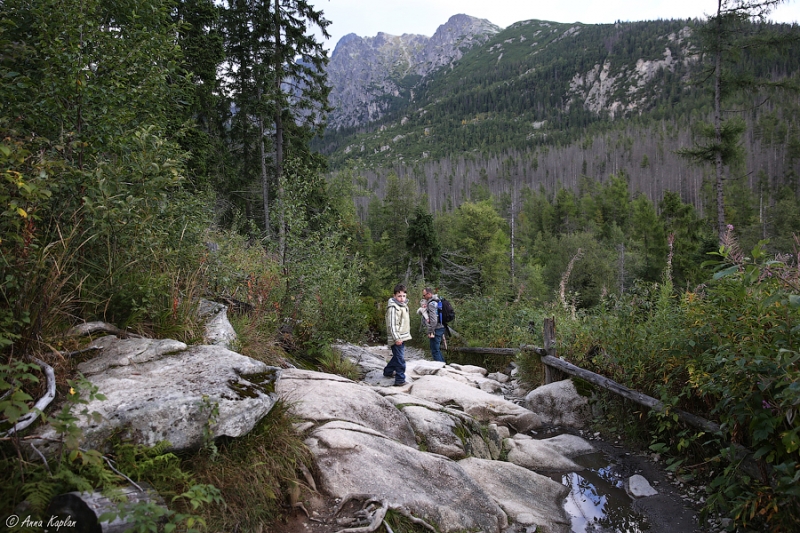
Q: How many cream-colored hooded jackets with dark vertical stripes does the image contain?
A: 1